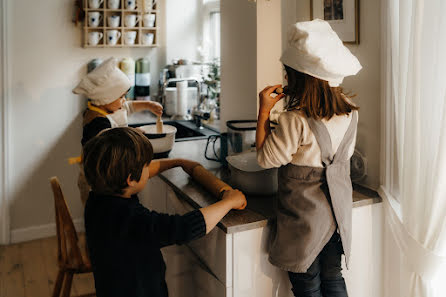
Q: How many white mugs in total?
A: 12